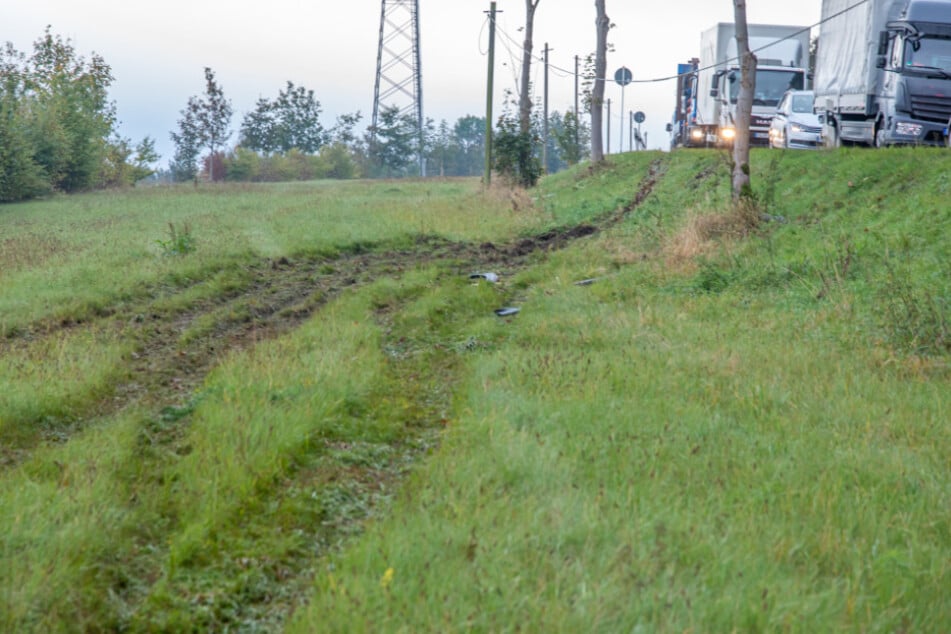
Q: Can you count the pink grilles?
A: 0